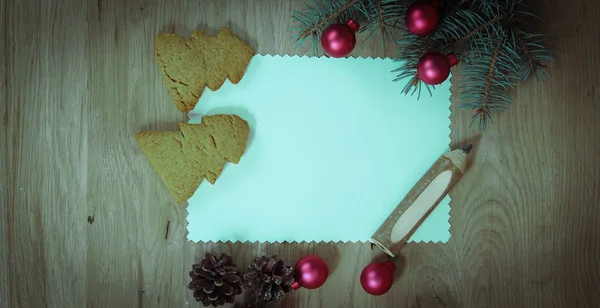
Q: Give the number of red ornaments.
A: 5